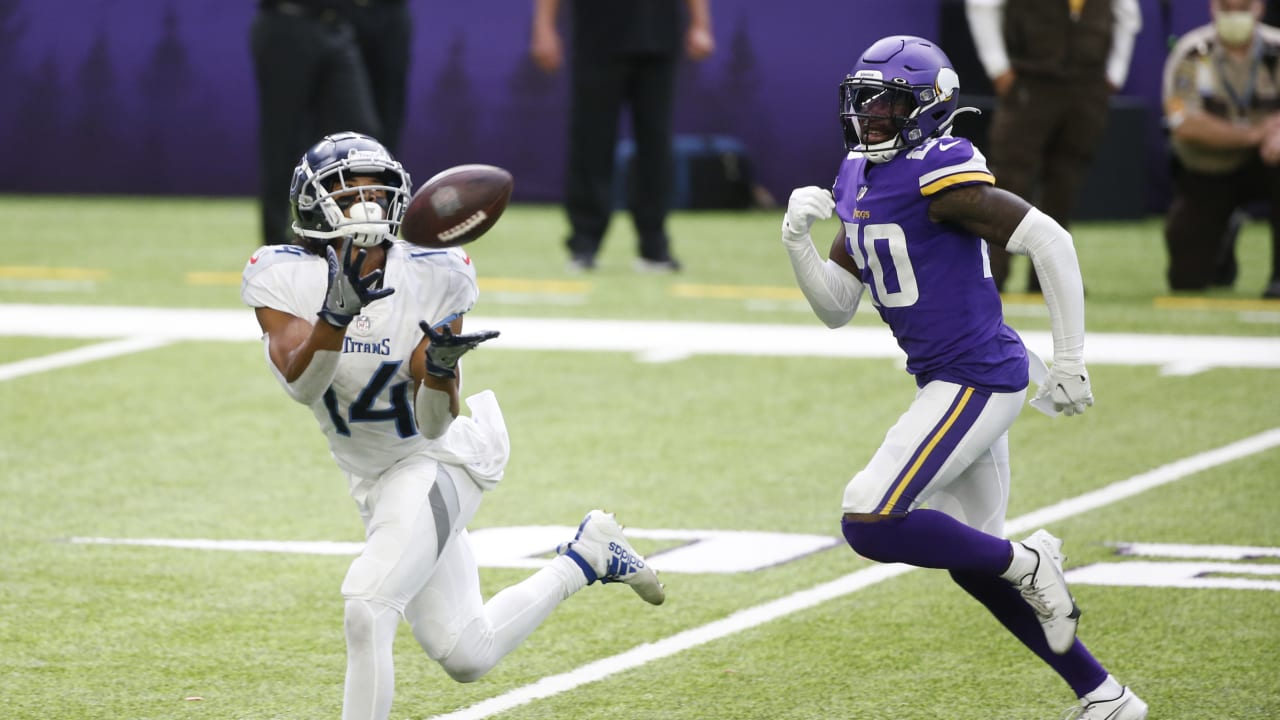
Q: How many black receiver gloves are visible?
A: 2